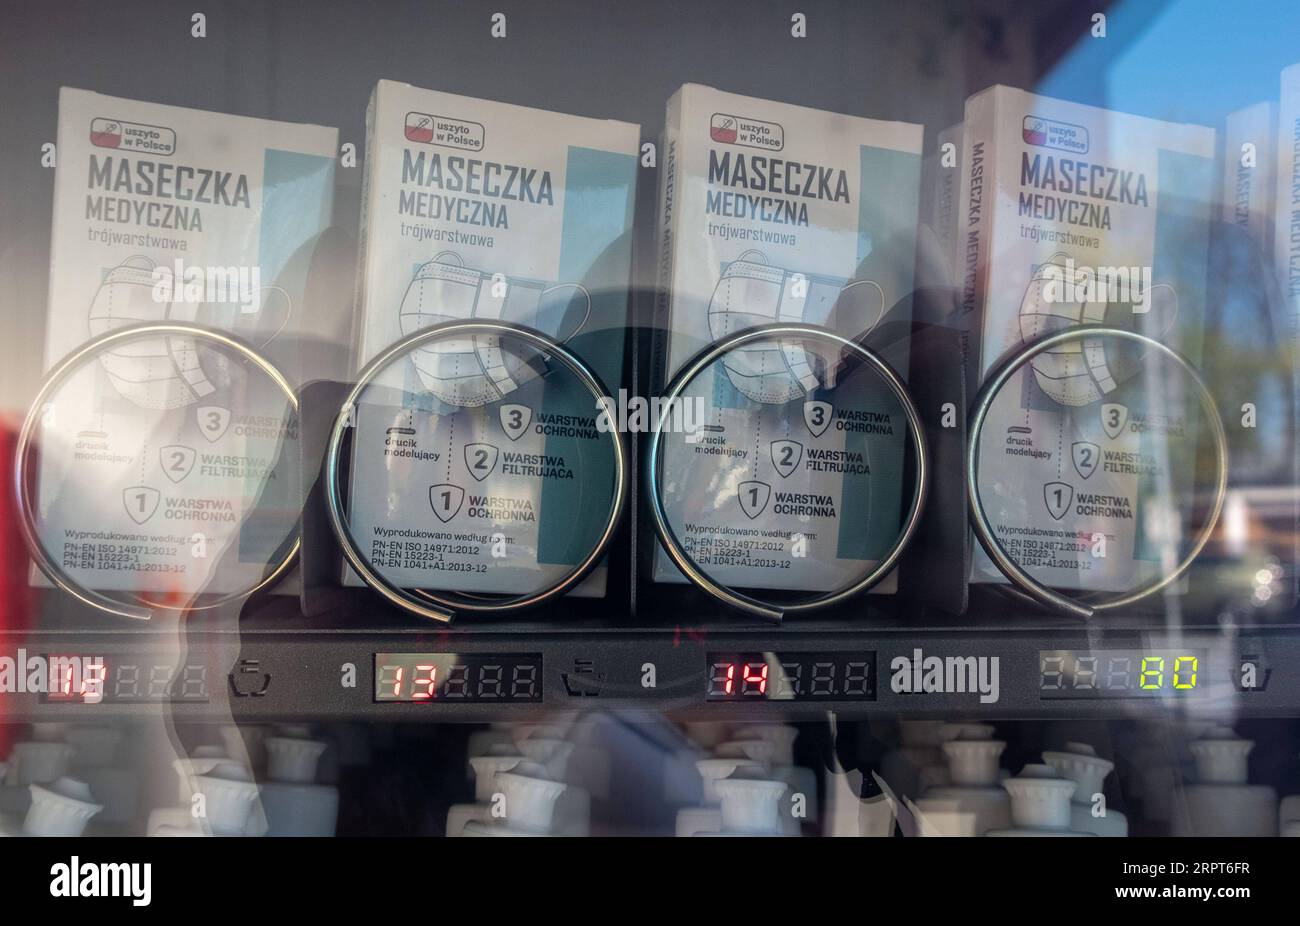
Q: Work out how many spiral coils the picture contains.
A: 4